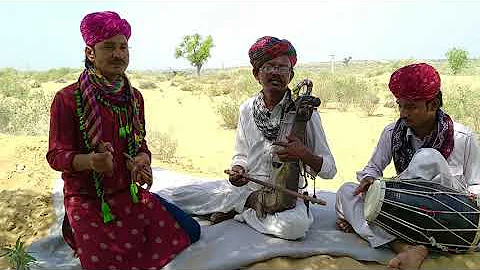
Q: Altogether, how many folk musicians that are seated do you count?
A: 3